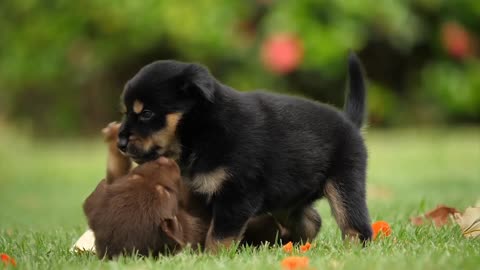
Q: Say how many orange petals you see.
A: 5